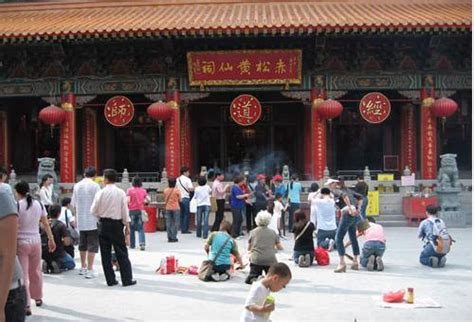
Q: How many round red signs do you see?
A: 3